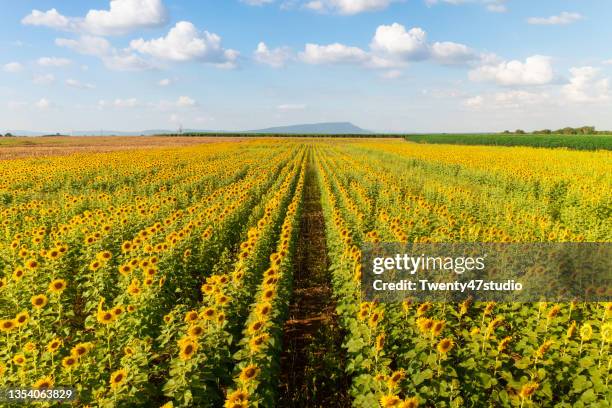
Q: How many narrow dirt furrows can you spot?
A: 1